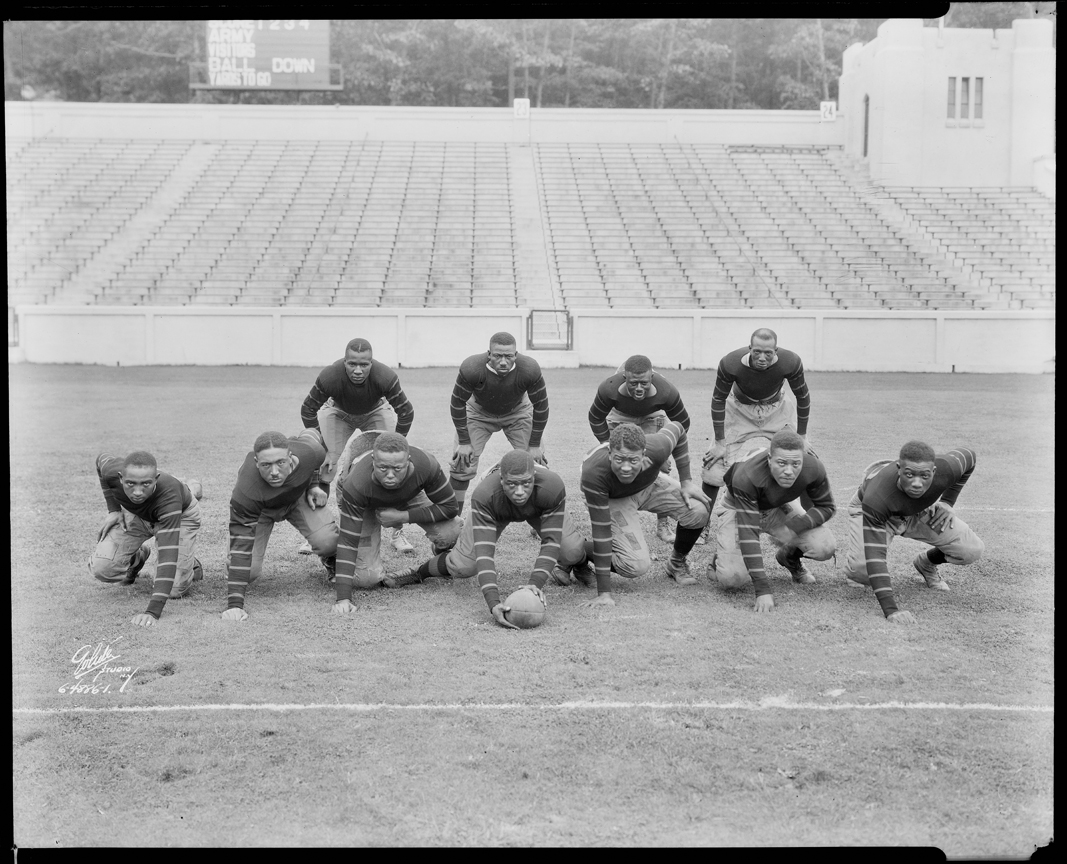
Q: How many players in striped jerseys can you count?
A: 11